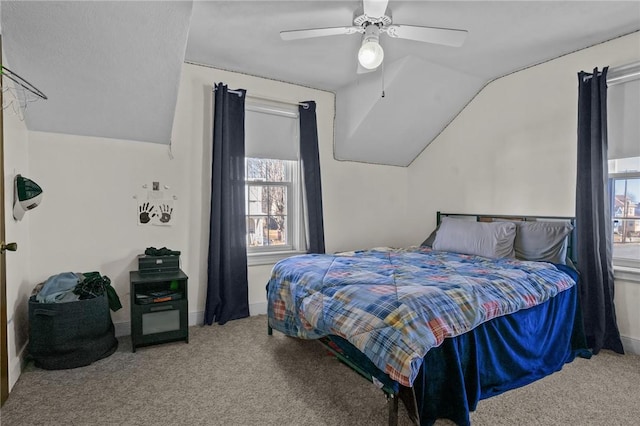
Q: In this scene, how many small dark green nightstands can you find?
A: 1